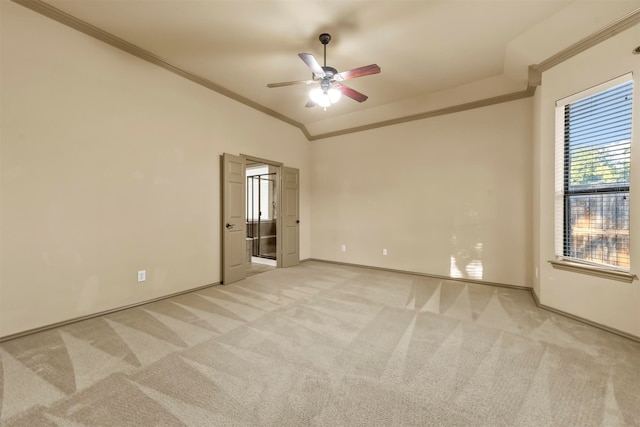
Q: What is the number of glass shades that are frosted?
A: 3